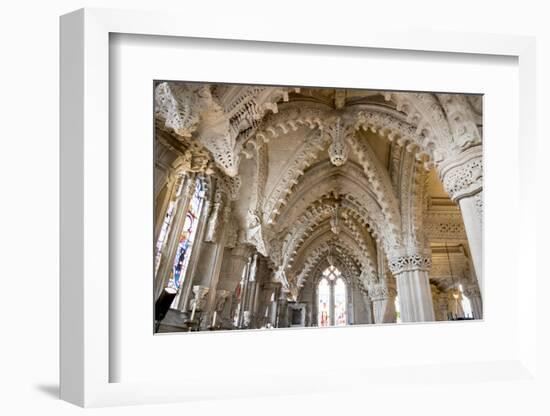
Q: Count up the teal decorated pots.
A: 0